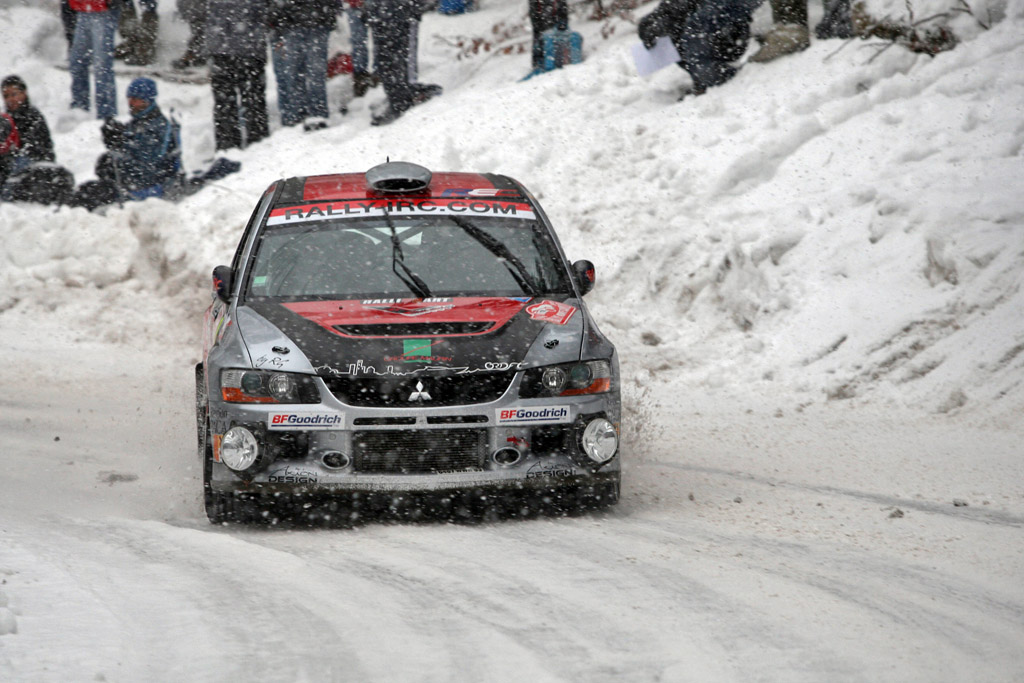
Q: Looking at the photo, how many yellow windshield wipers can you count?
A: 0